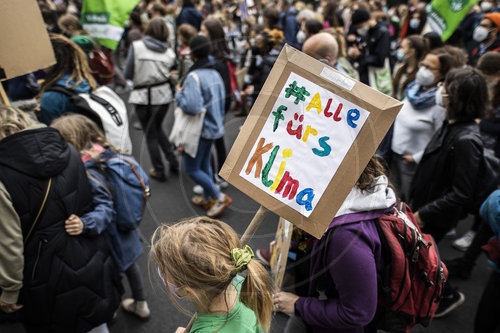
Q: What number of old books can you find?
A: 0